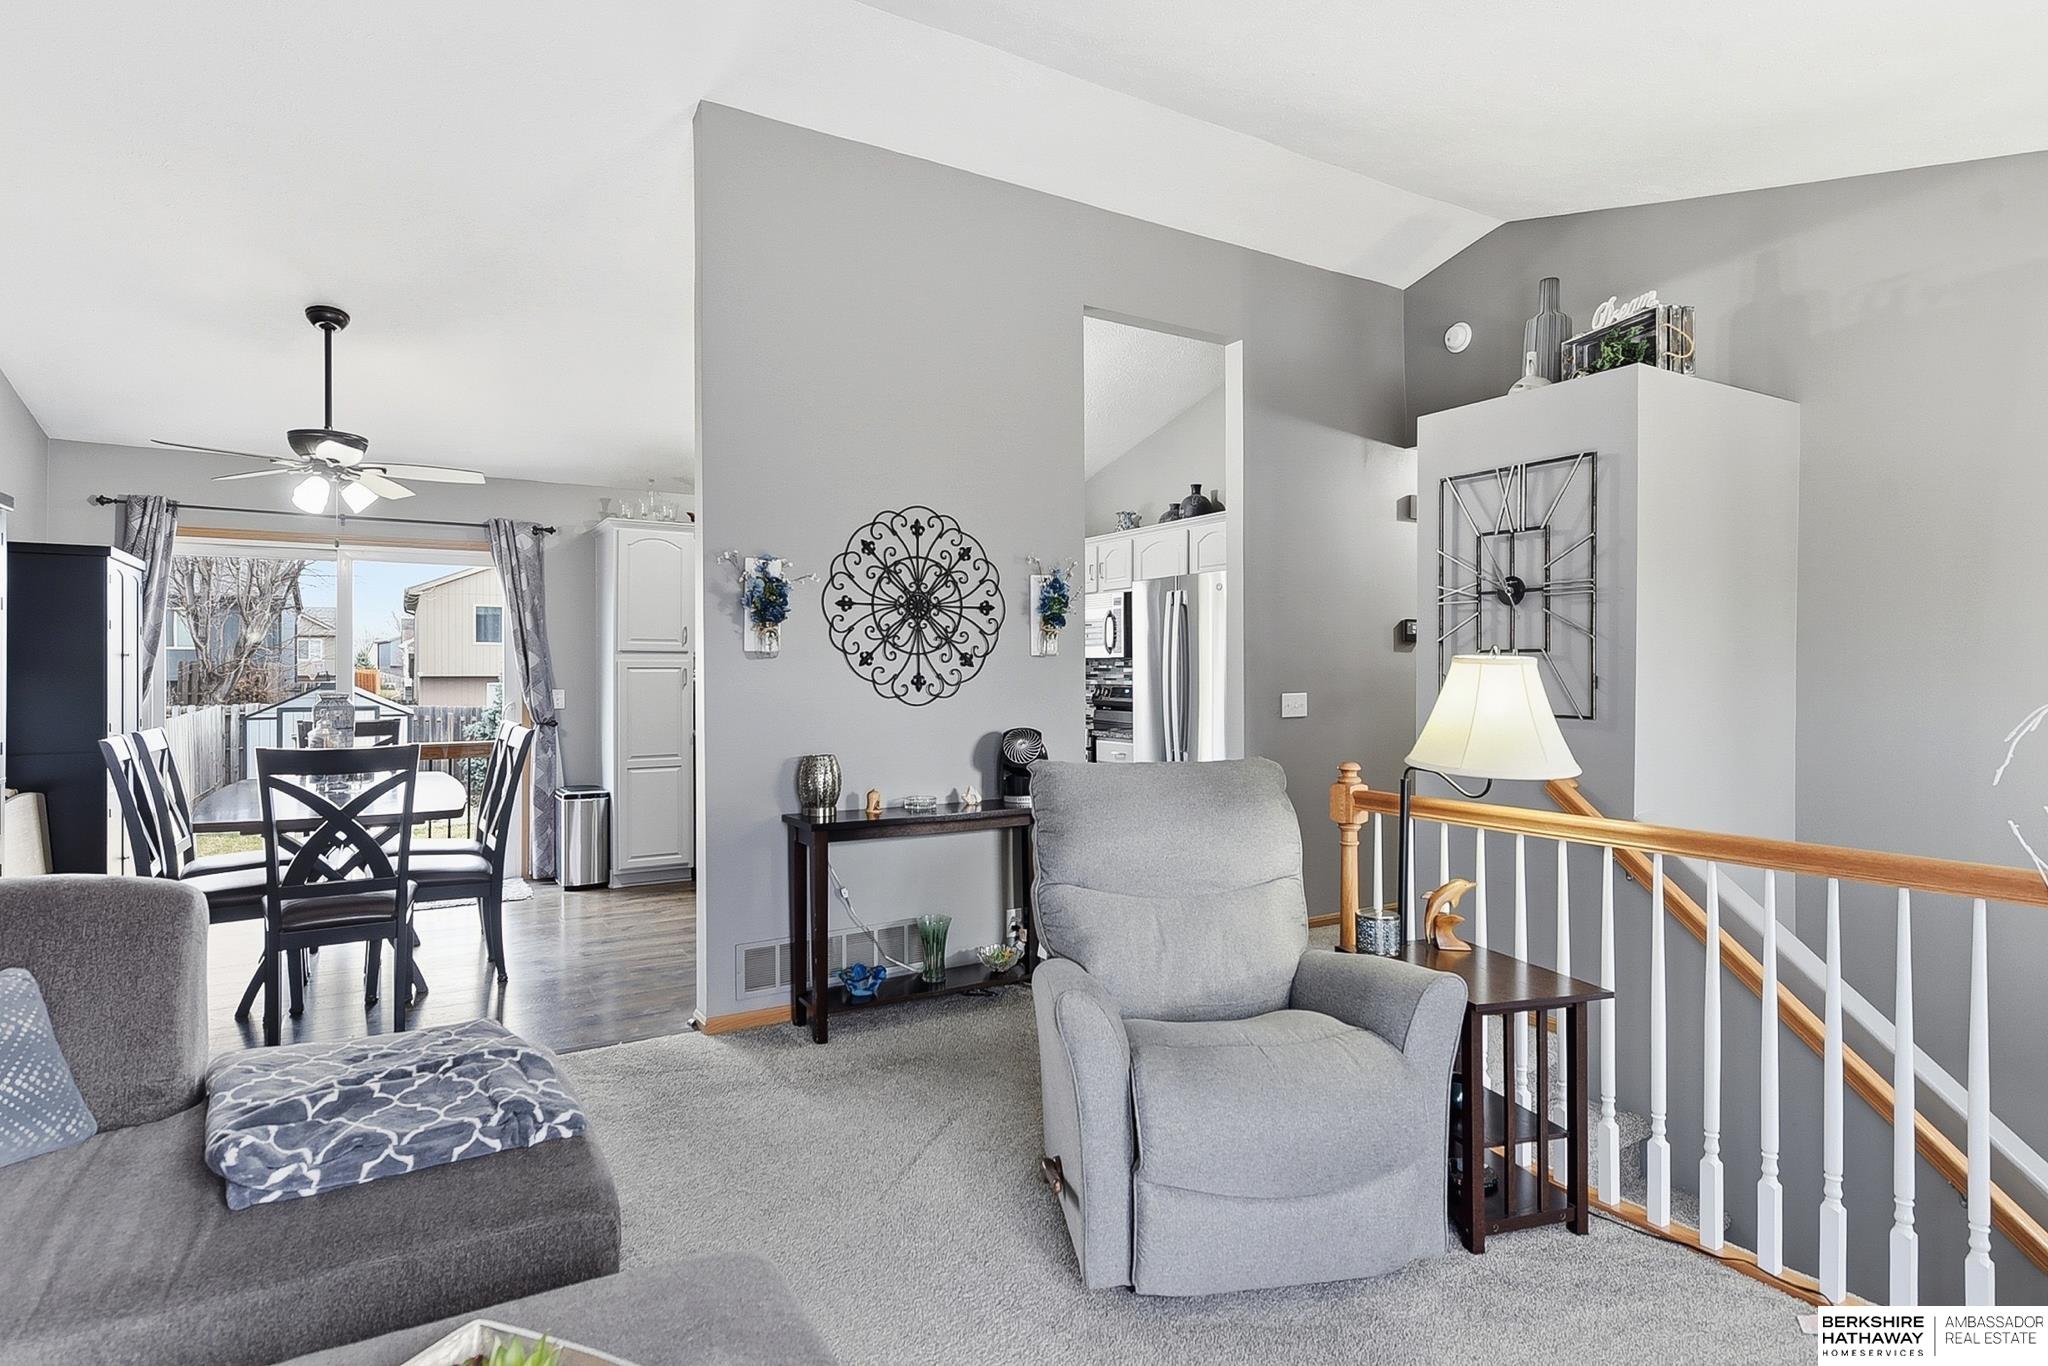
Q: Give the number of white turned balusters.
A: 13